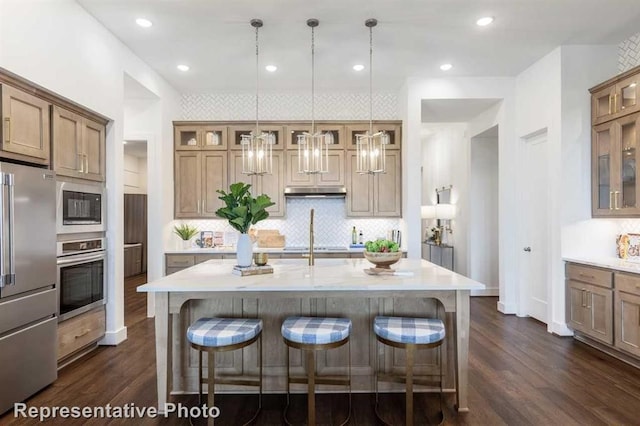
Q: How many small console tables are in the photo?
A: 1